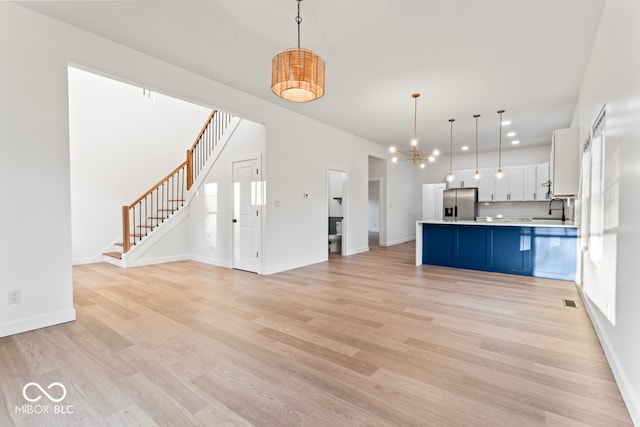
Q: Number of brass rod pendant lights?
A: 3